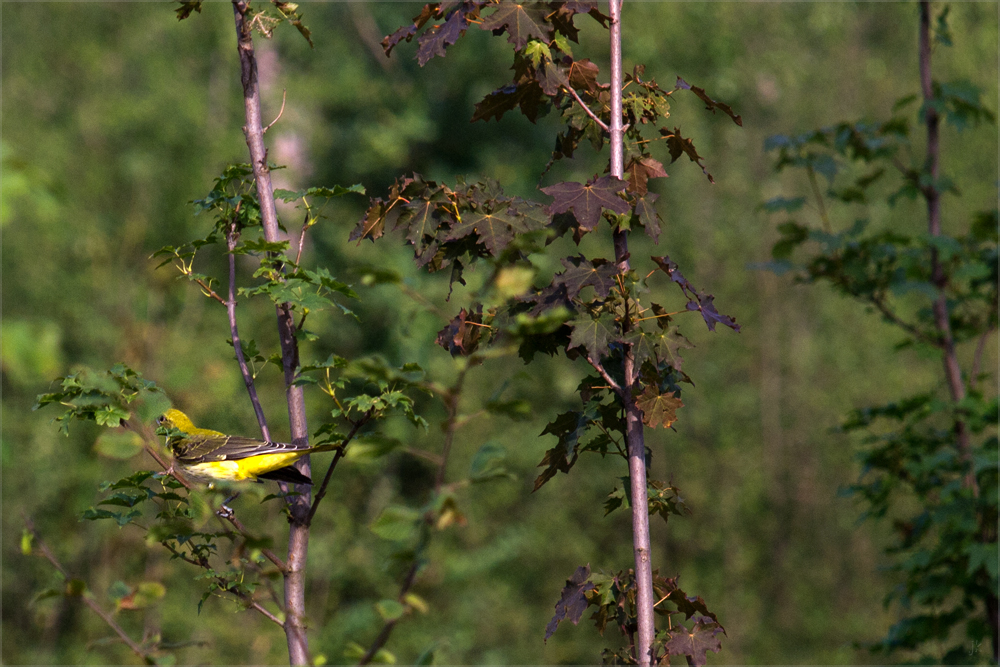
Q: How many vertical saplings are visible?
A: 3